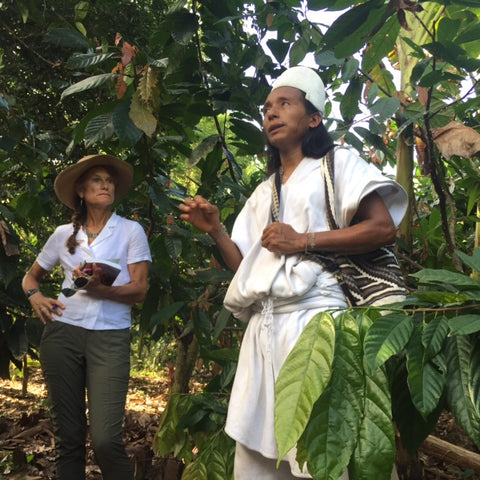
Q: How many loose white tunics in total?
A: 1